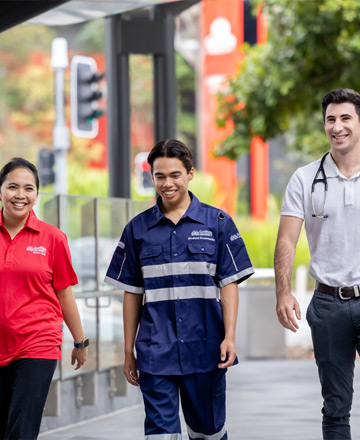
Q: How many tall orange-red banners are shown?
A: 2